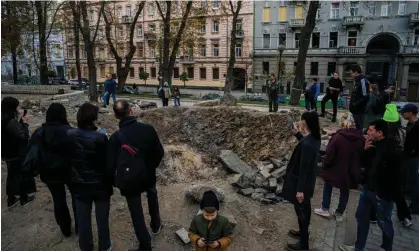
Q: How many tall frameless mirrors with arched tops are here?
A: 0